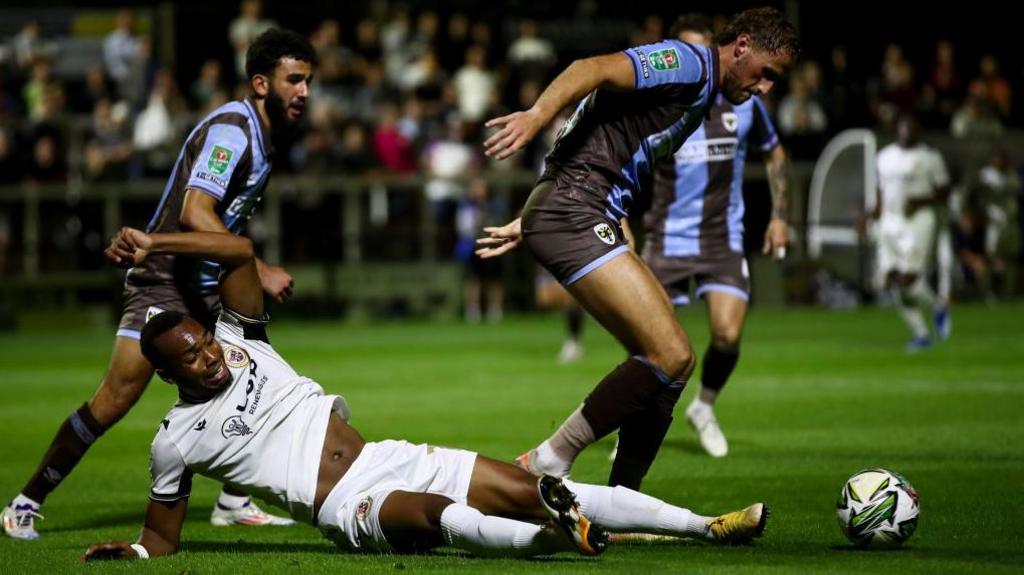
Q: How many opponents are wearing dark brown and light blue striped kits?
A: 3